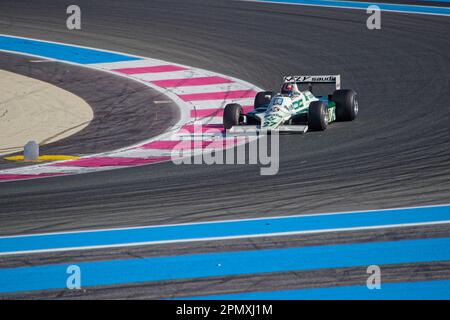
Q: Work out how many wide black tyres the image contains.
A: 4